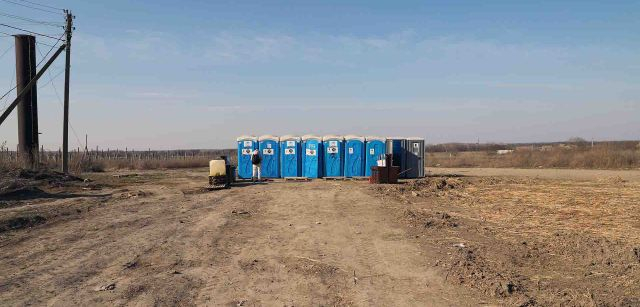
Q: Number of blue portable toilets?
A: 7